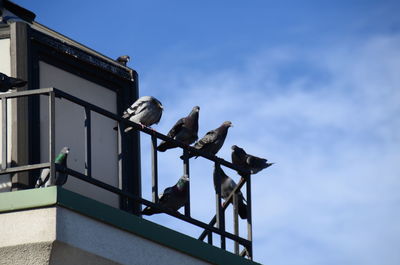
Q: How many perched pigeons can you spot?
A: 9